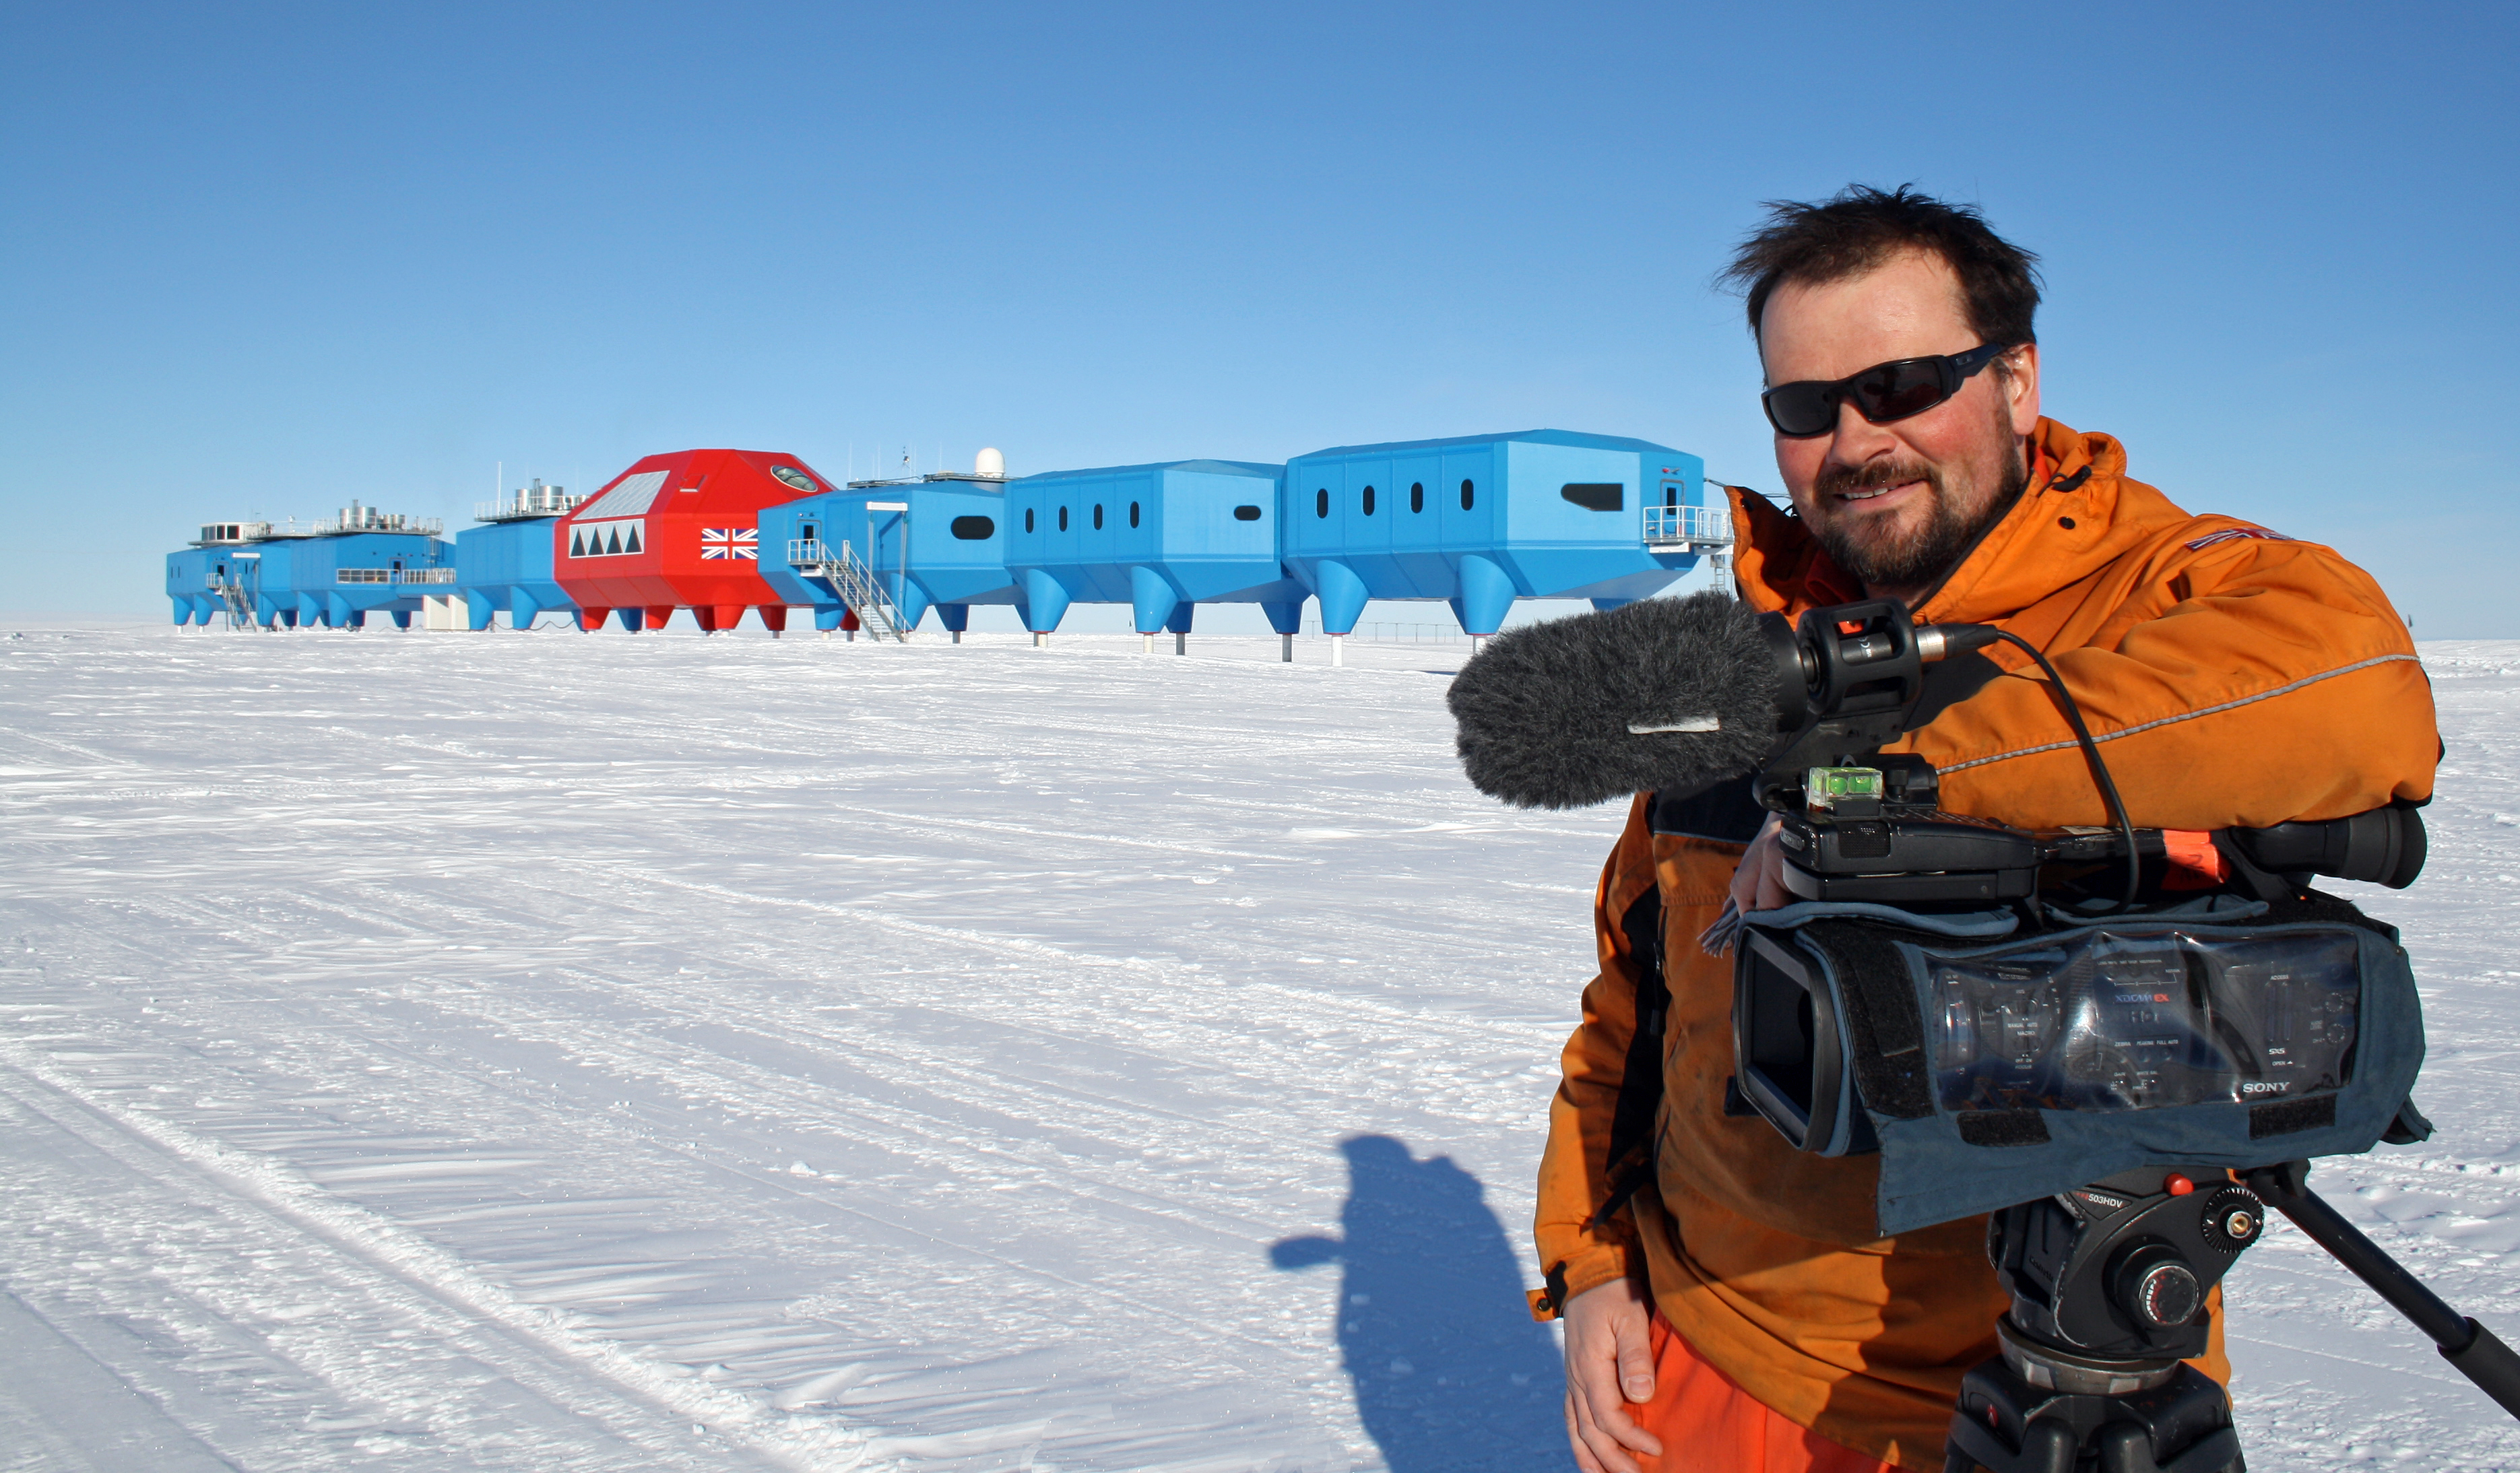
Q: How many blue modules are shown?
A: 7